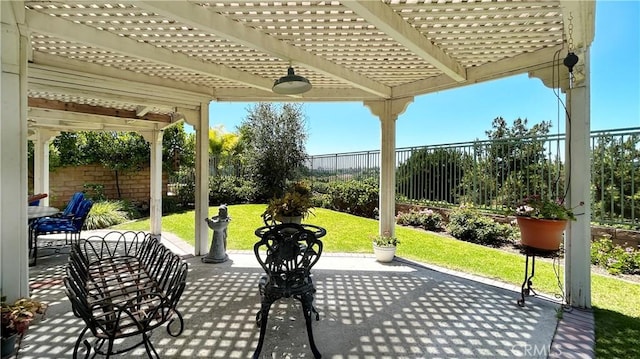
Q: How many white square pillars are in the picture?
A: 6